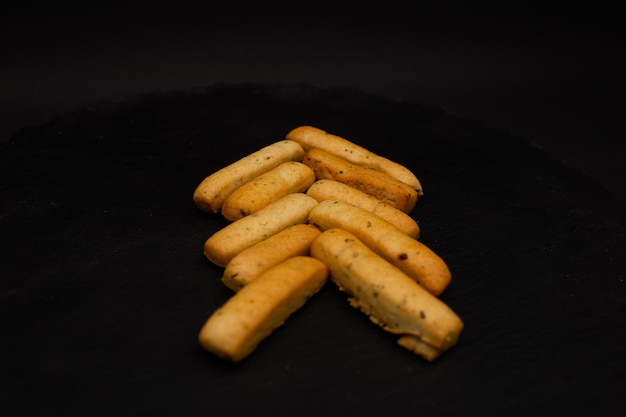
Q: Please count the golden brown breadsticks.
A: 10